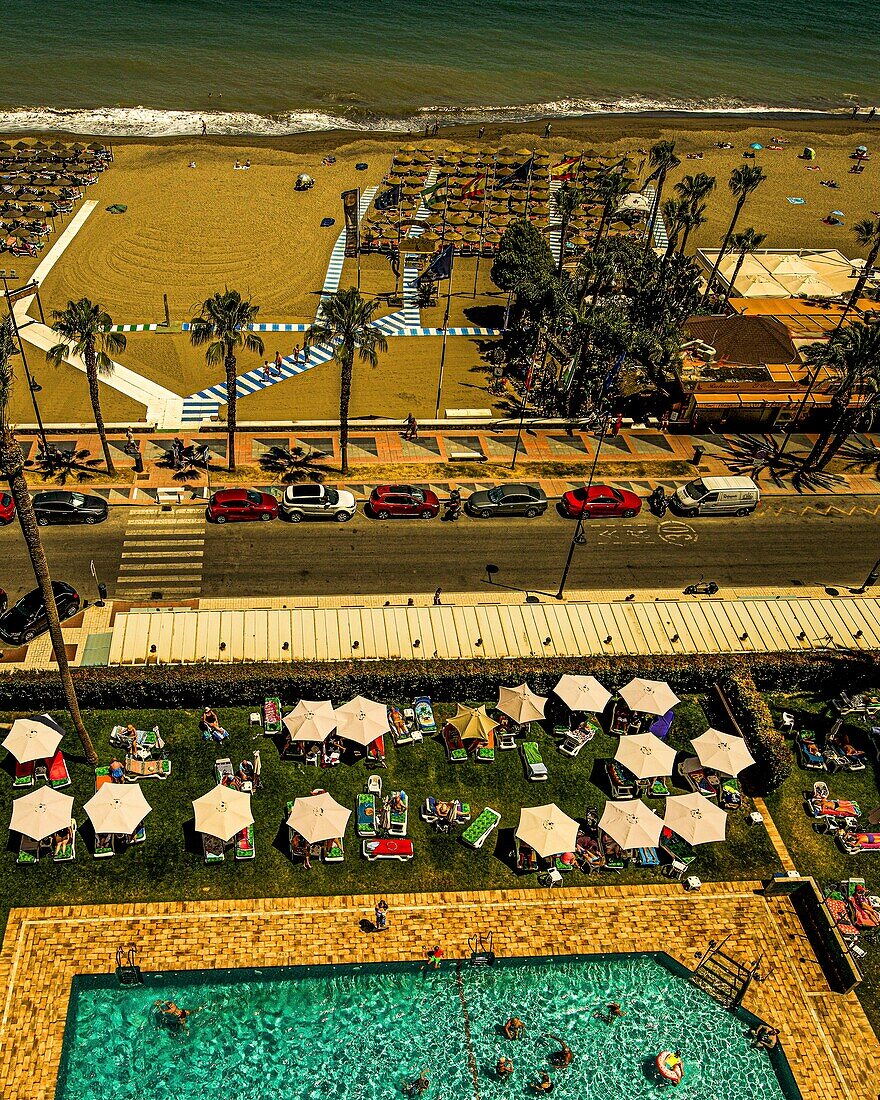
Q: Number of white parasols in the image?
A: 15